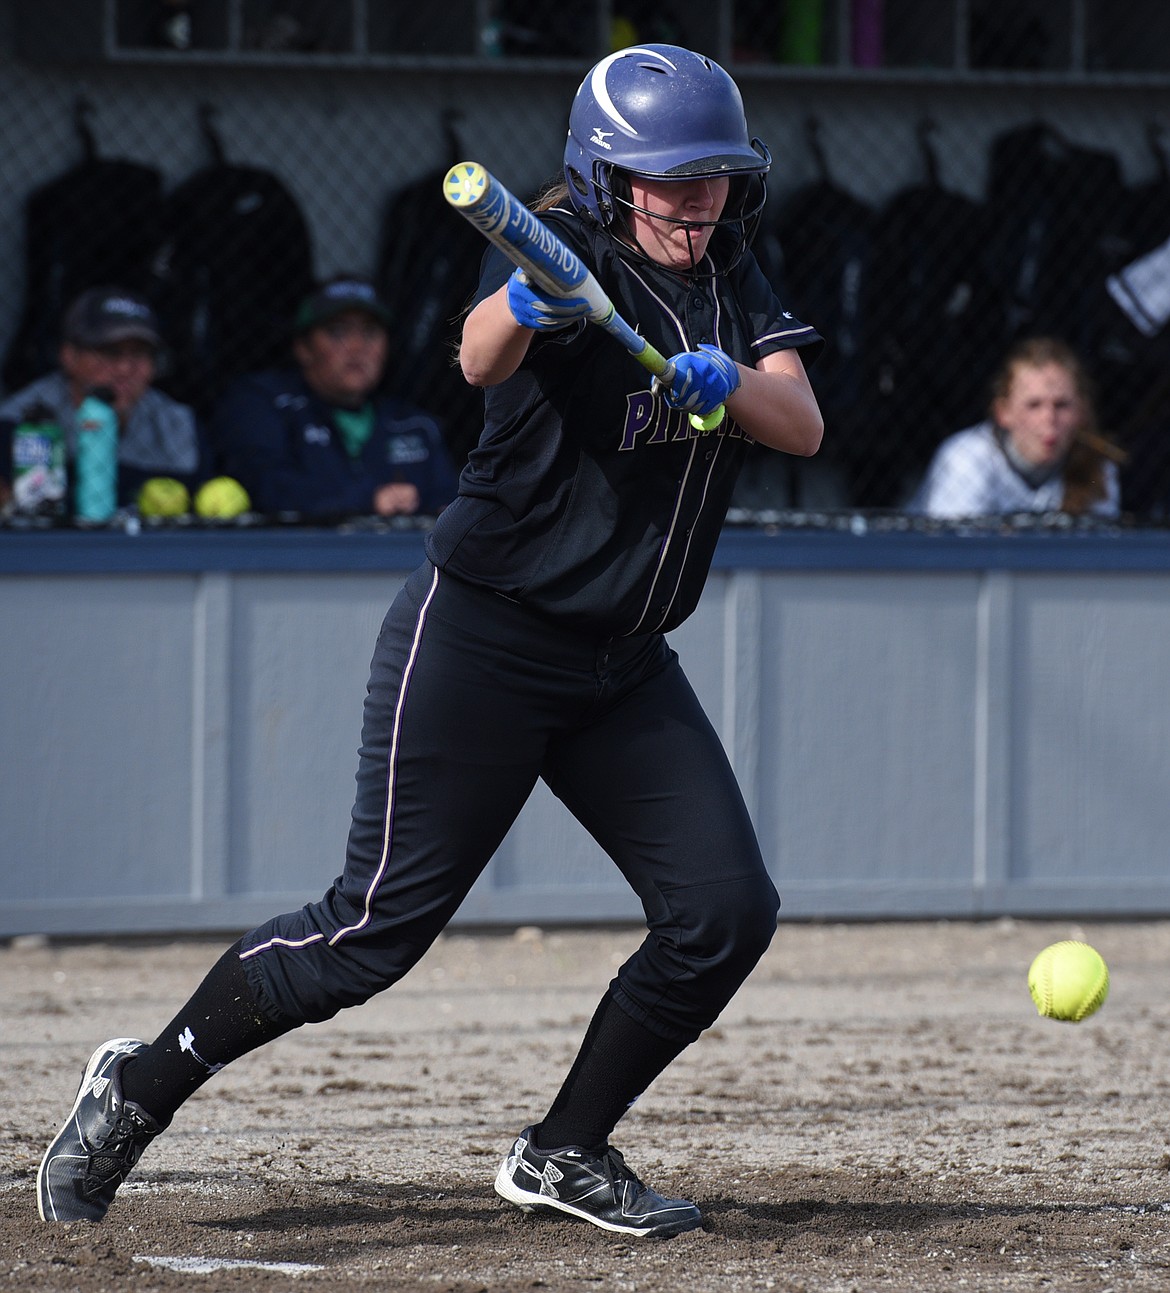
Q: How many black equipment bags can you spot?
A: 7